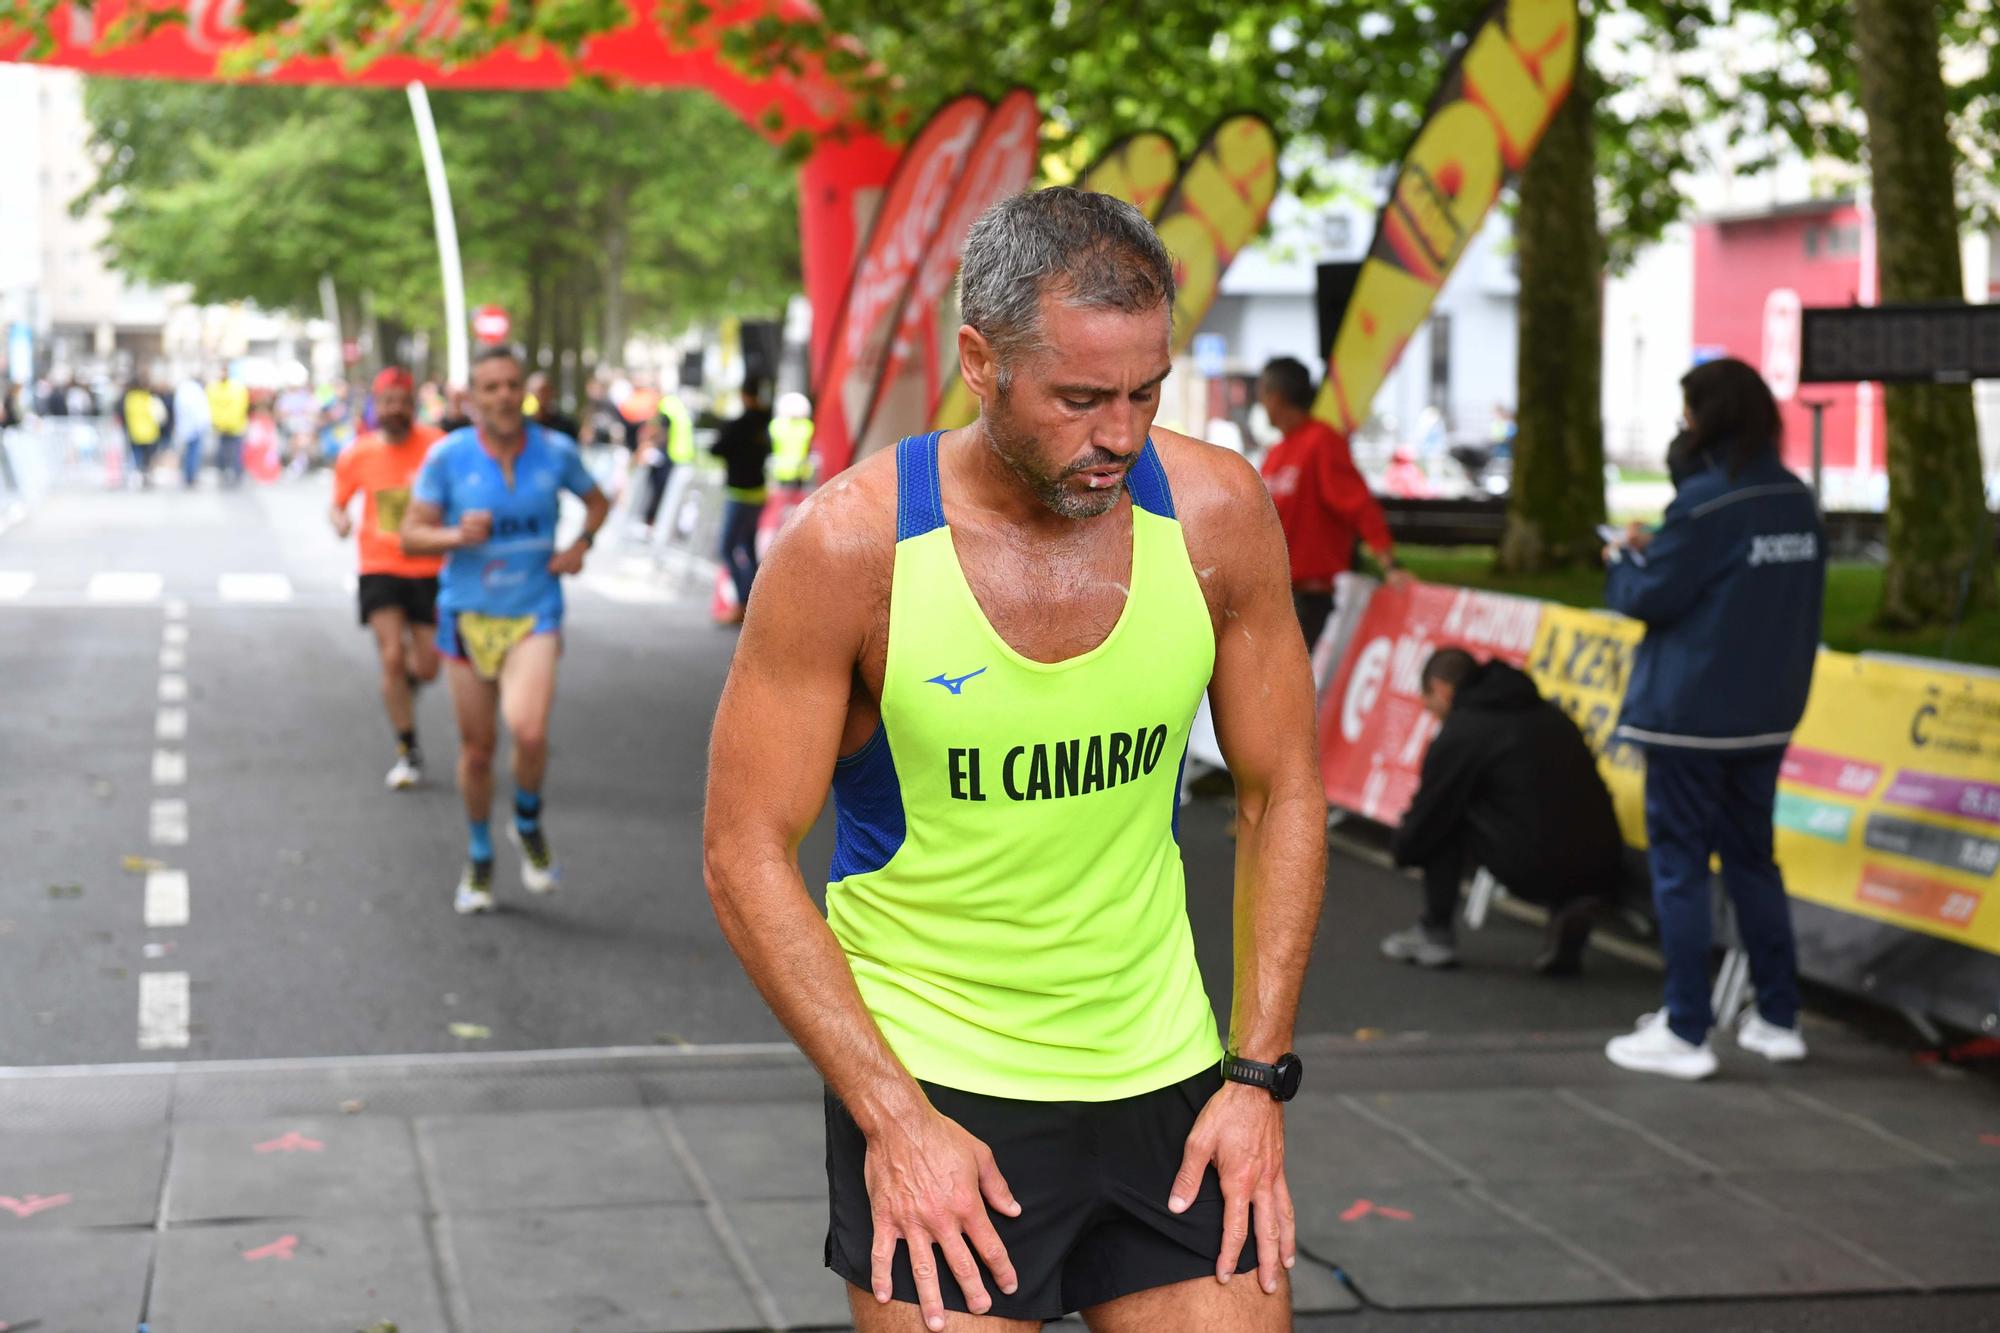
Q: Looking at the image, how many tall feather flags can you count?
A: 5